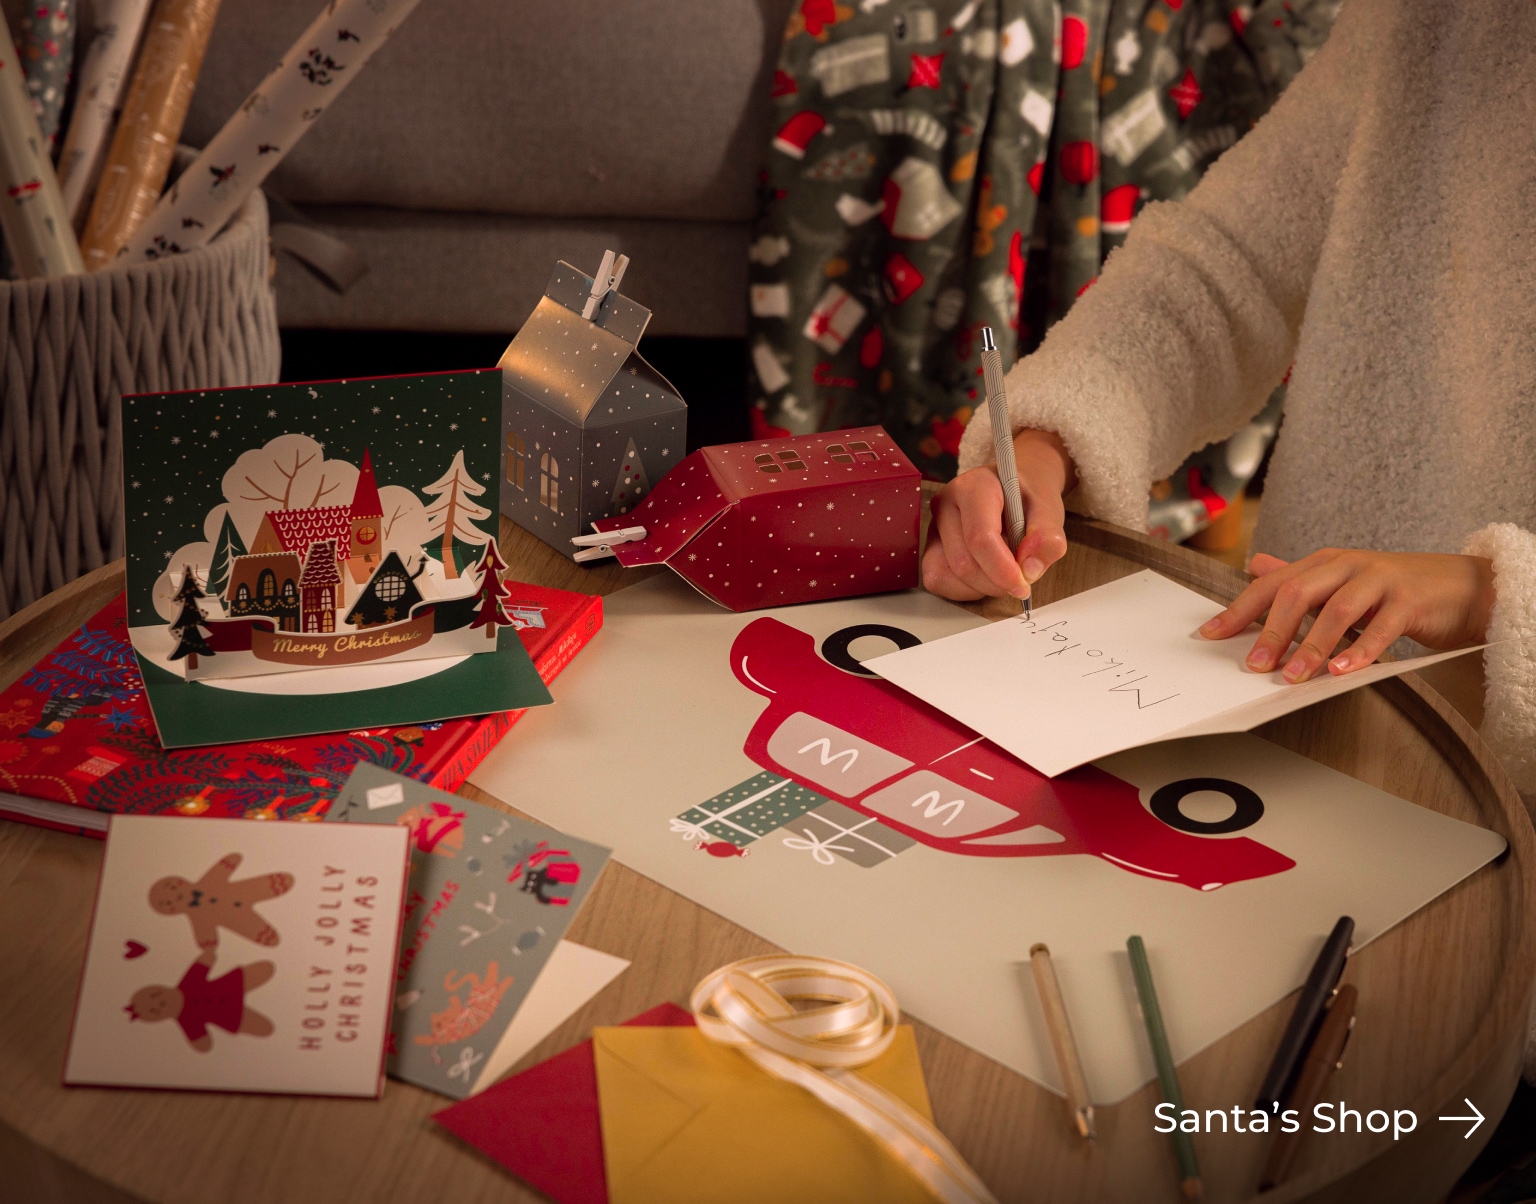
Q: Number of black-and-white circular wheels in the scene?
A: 2